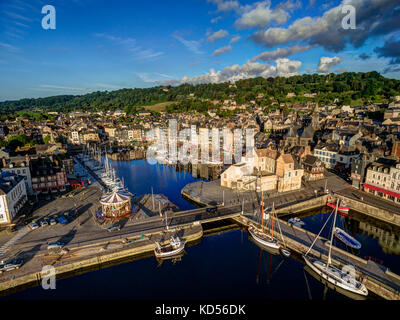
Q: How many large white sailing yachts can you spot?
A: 2